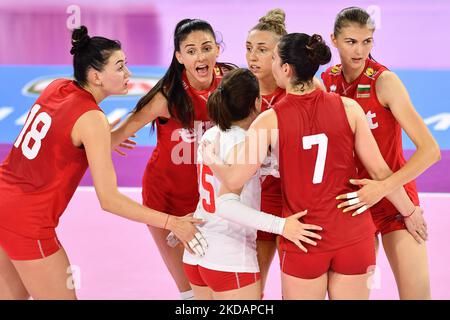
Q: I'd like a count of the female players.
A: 6